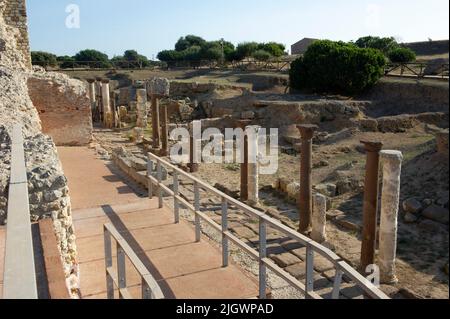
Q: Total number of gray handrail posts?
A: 11